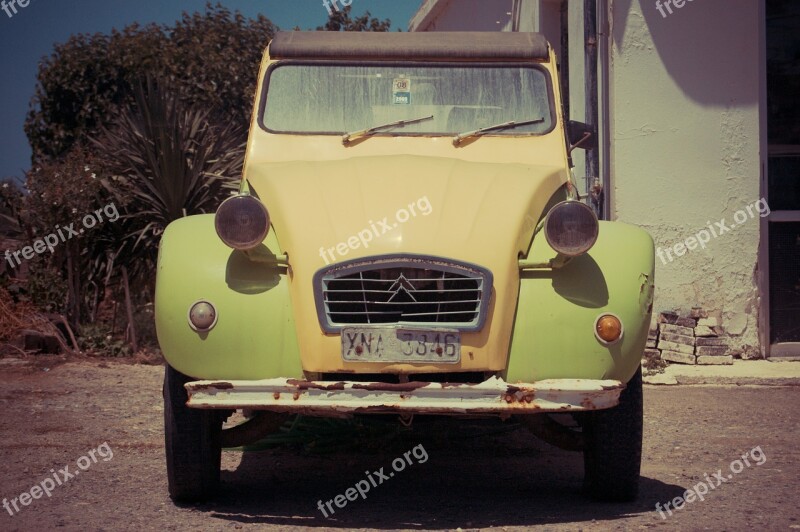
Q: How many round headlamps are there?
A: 2